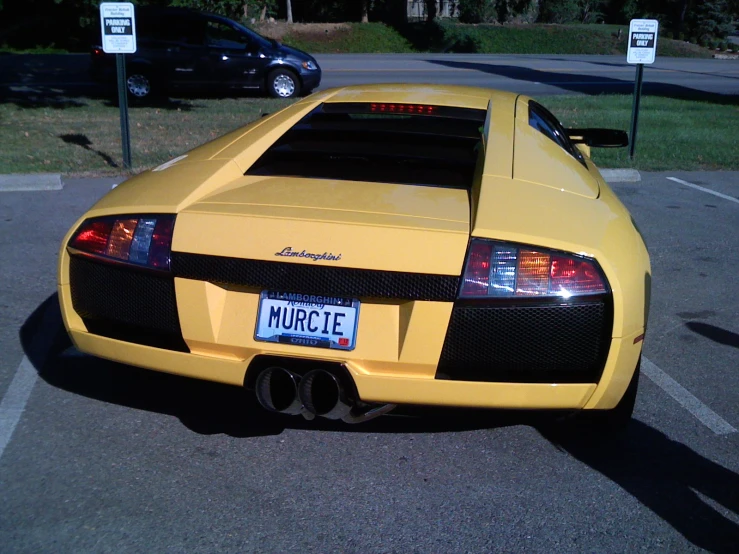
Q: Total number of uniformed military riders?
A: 0